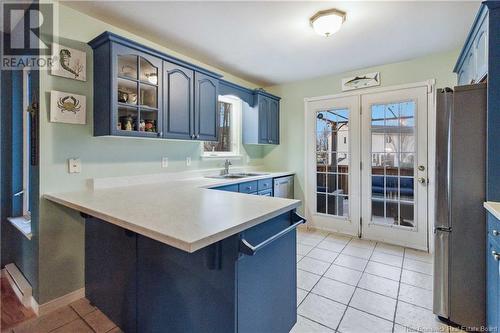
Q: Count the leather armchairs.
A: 0